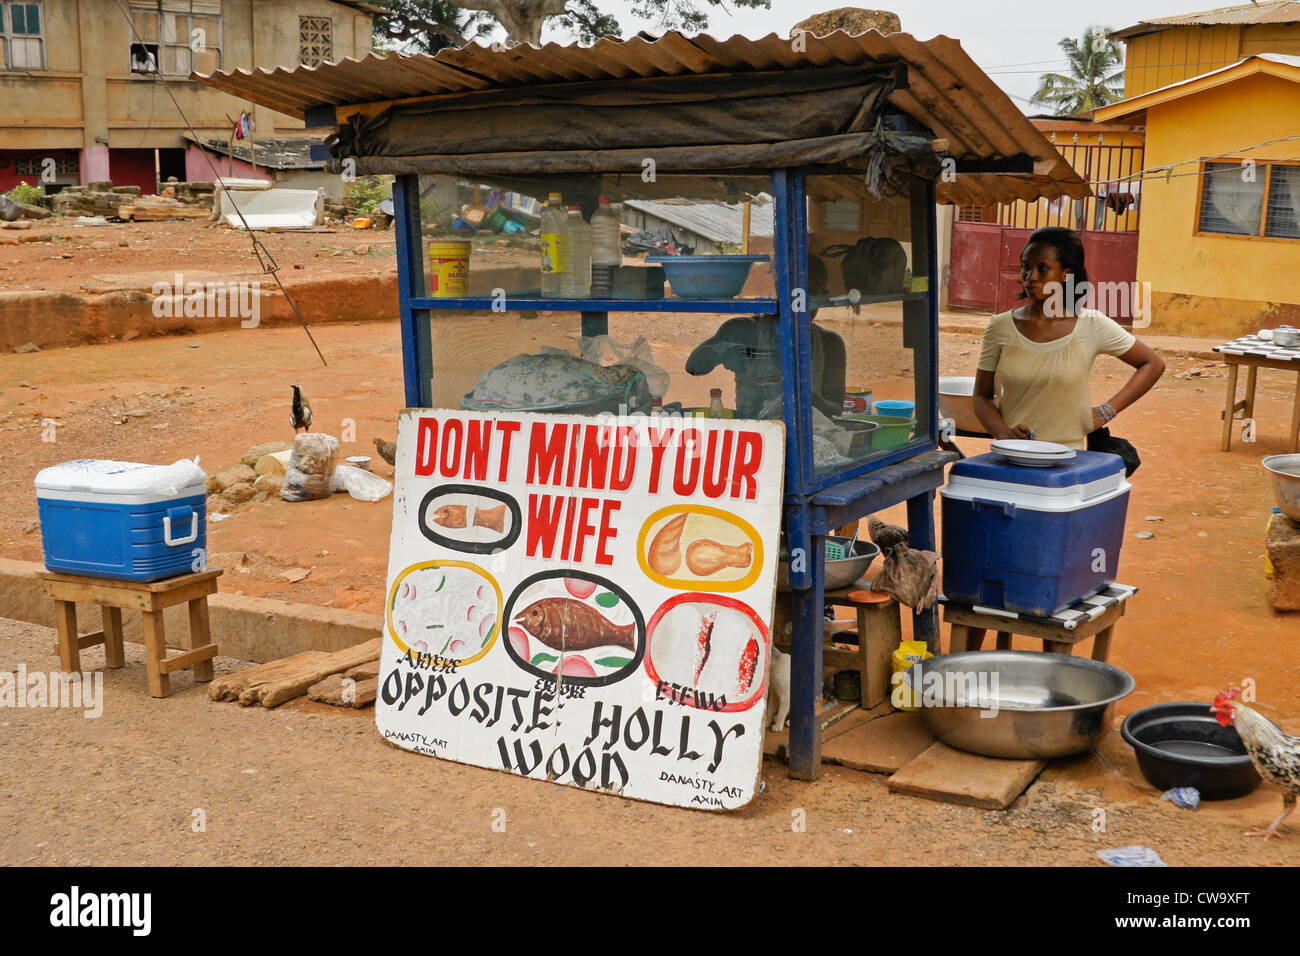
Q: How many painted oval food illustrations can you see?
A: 5